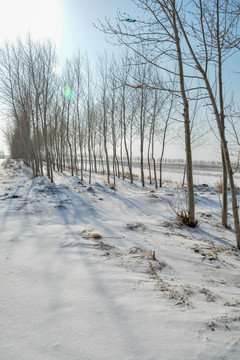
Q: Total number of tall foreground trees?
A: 3